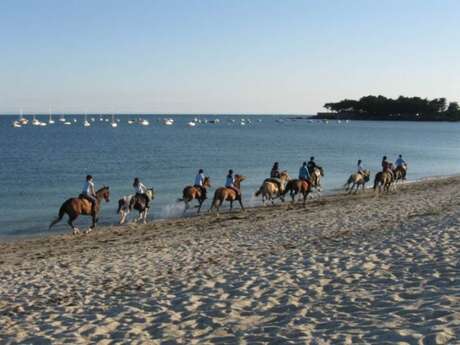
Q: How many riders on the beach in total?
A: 10